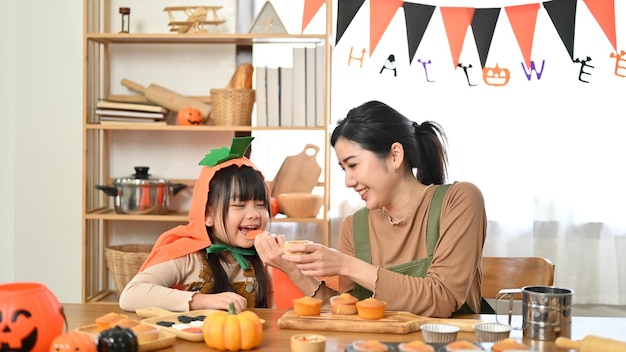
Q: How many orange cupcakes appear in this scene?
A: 10